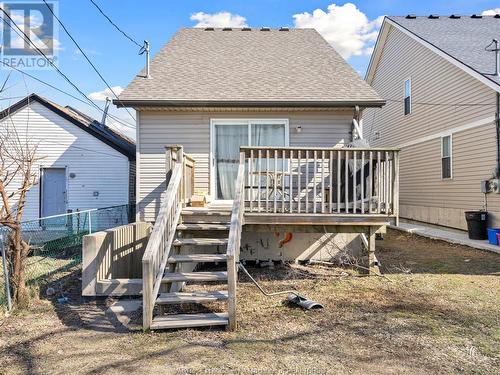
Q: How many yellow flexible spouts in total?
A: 0